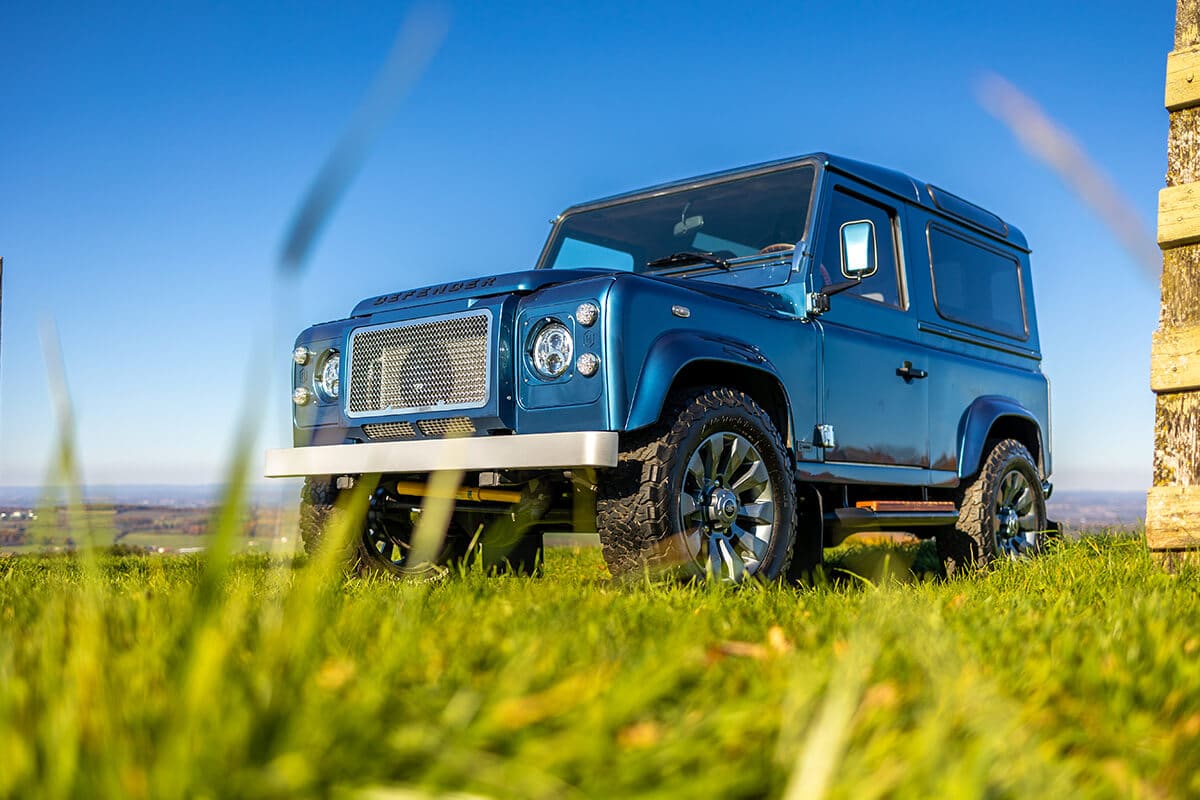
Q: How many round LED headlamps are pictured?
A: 2